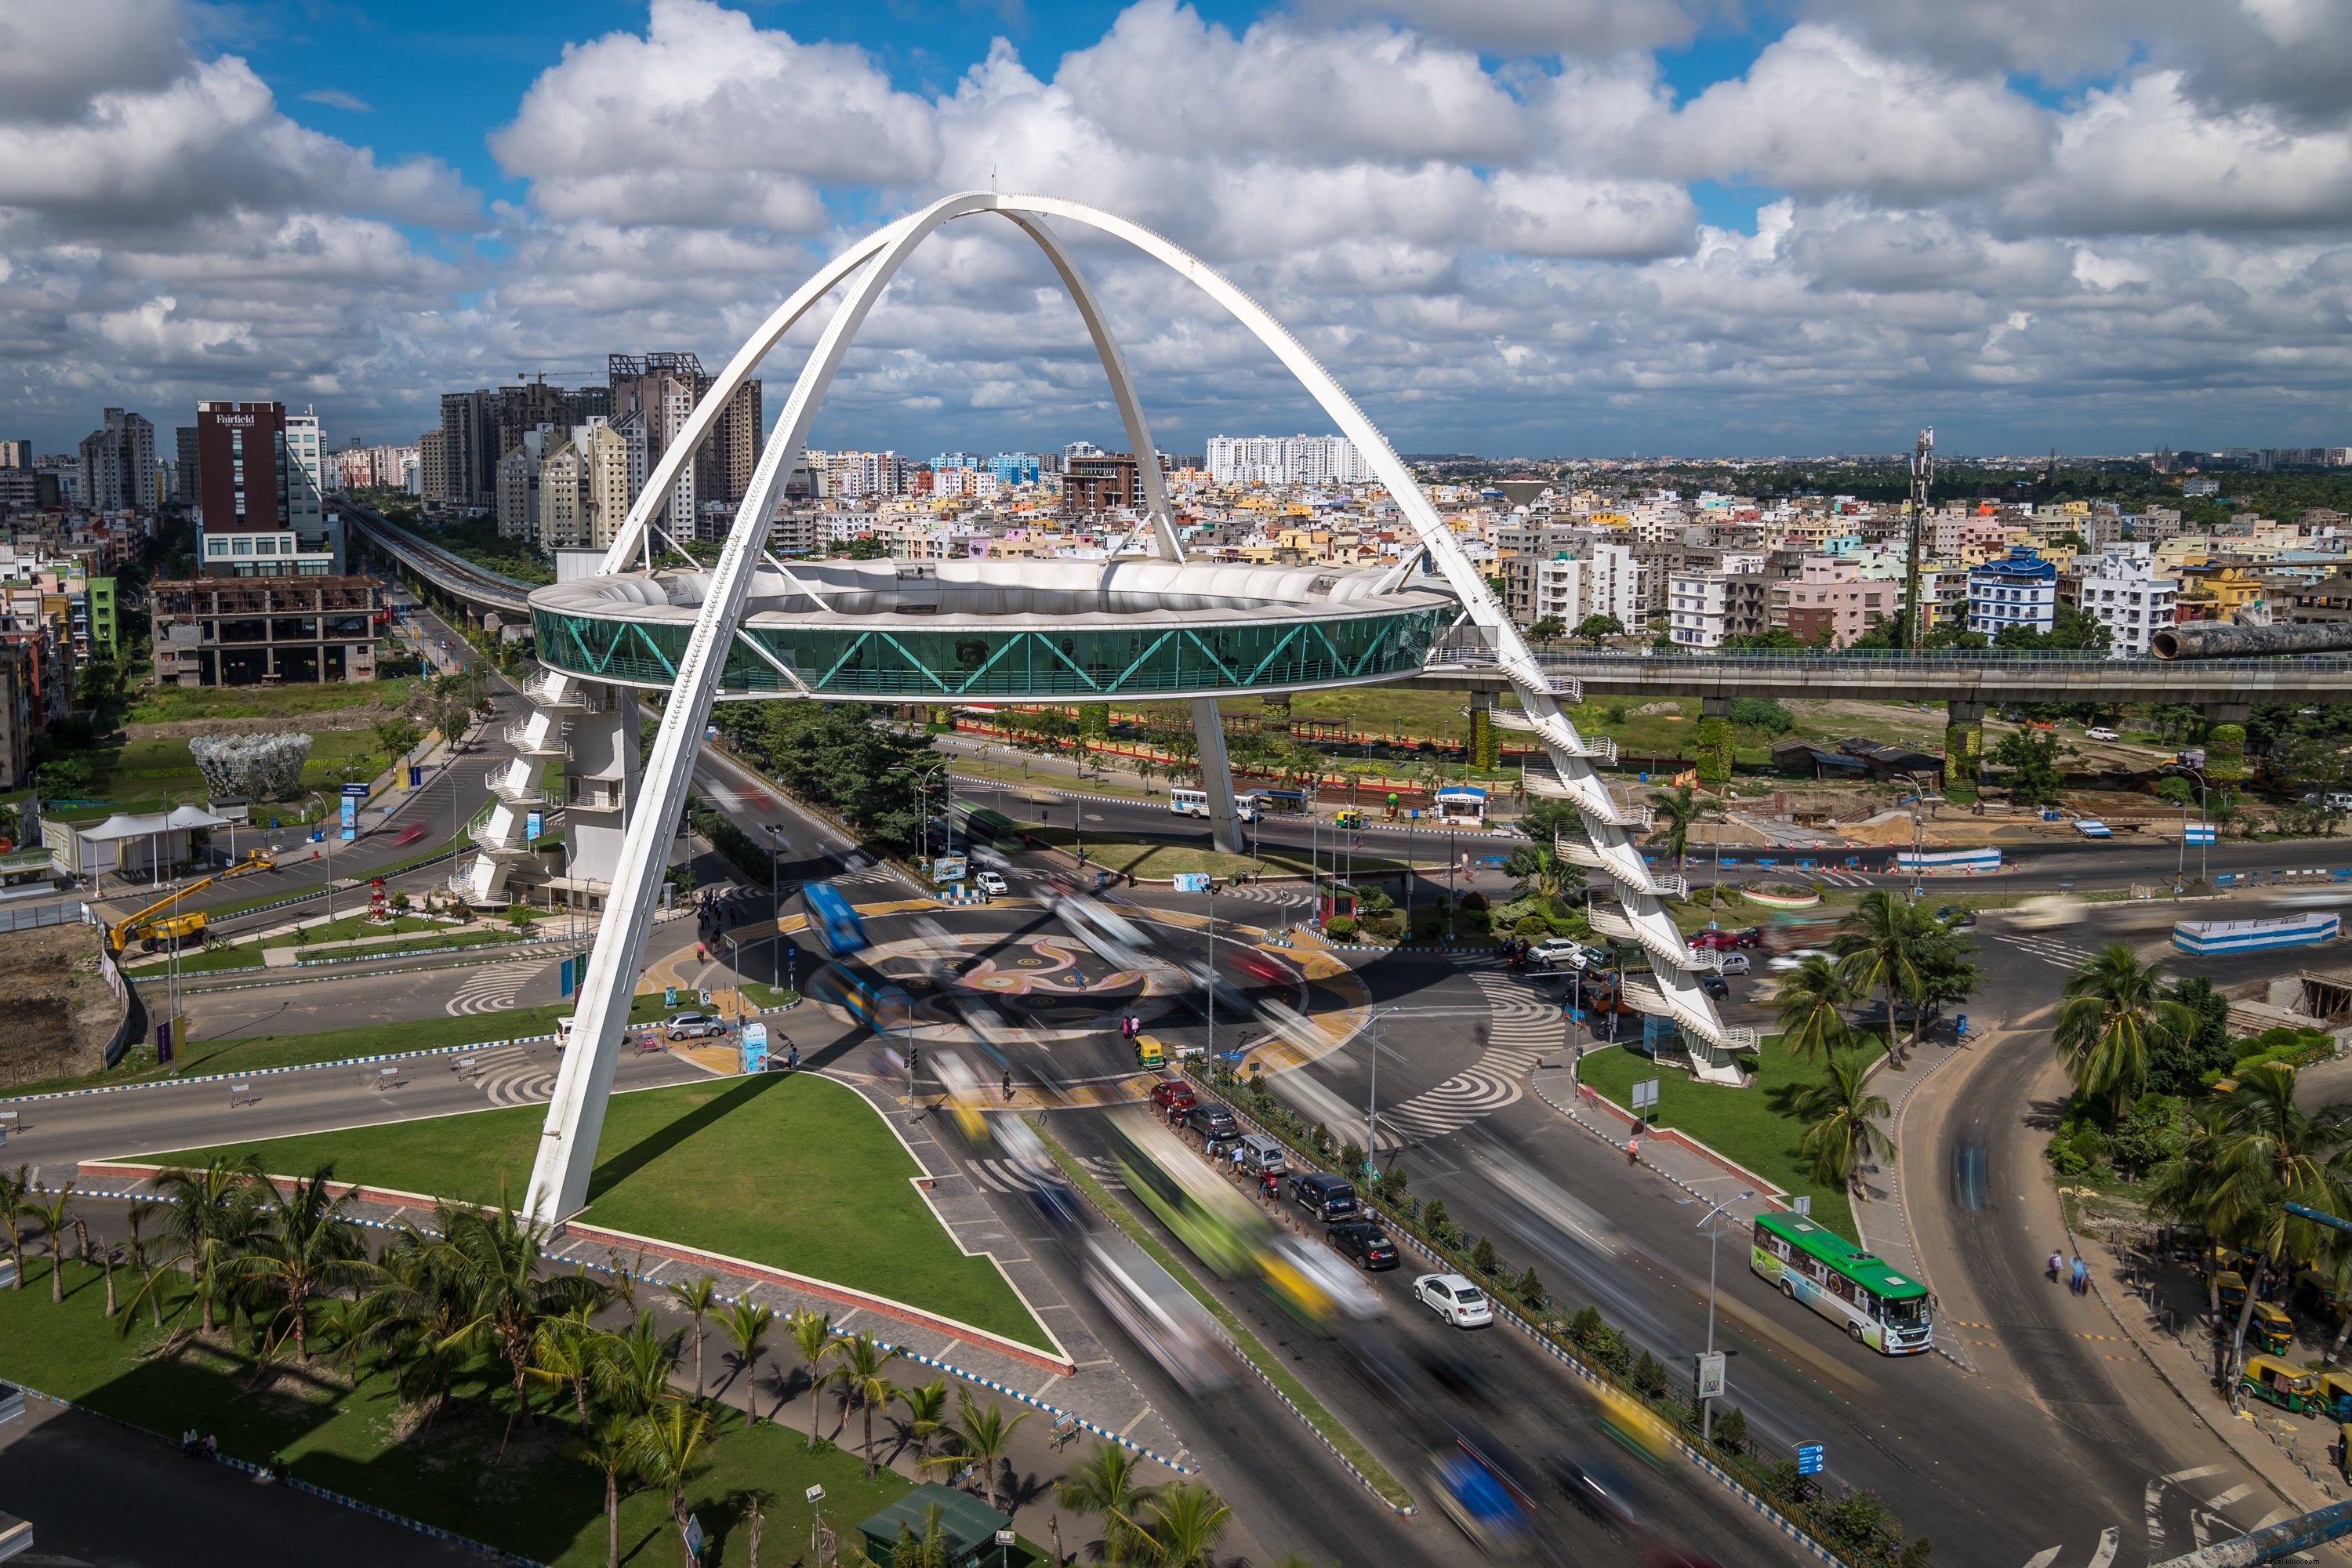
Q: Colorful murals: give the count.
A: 1